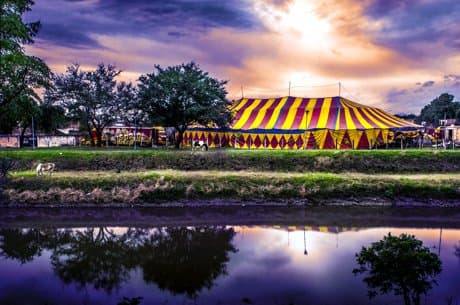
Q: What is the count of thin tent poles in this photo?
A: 3